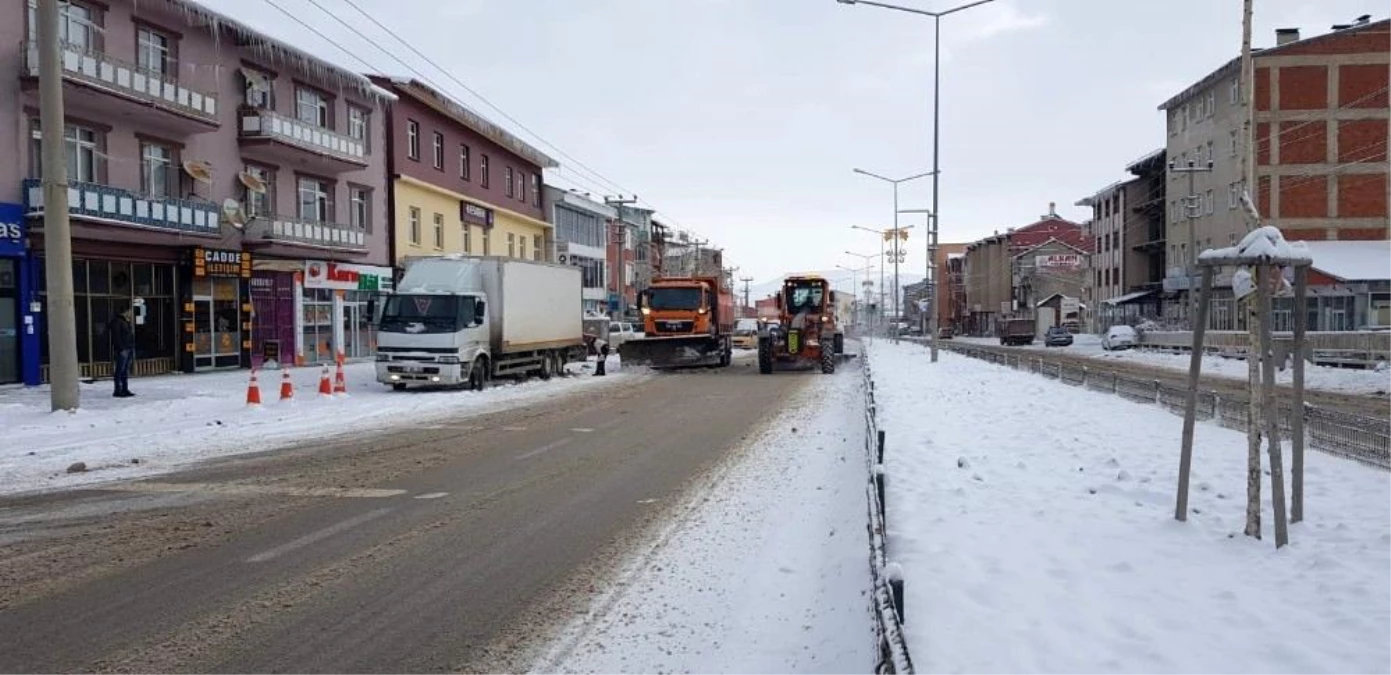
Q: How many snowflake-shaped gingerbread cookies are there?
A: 0